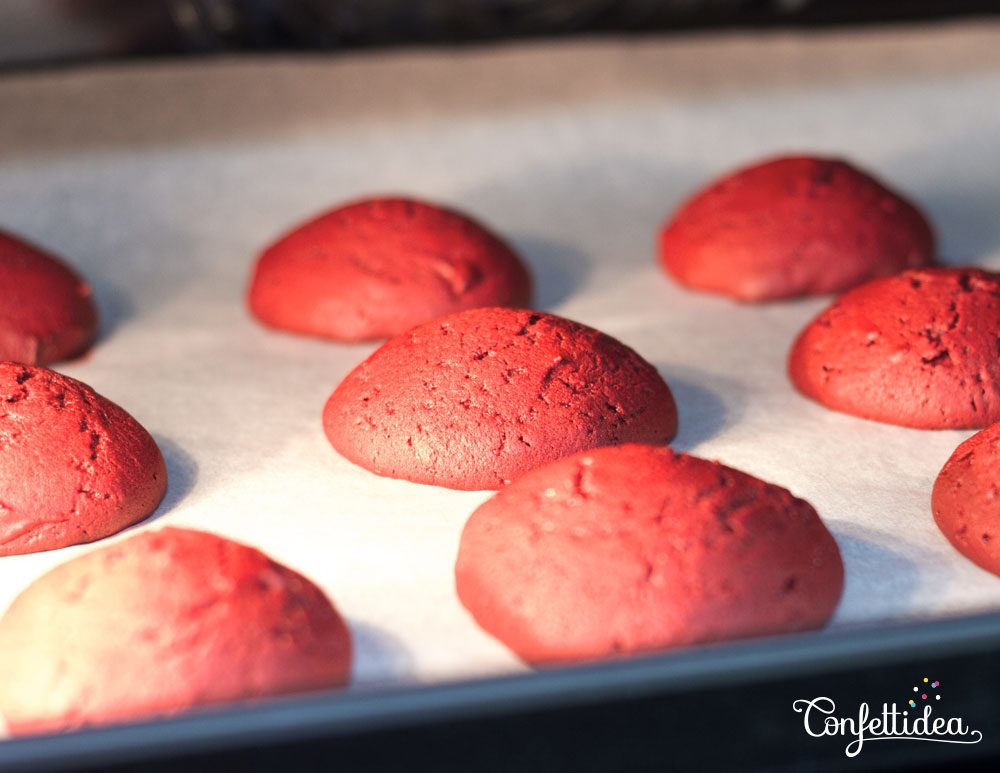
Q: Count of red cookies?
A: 9